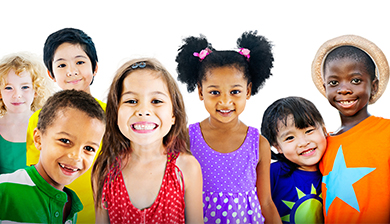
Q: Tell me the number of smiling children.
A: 7